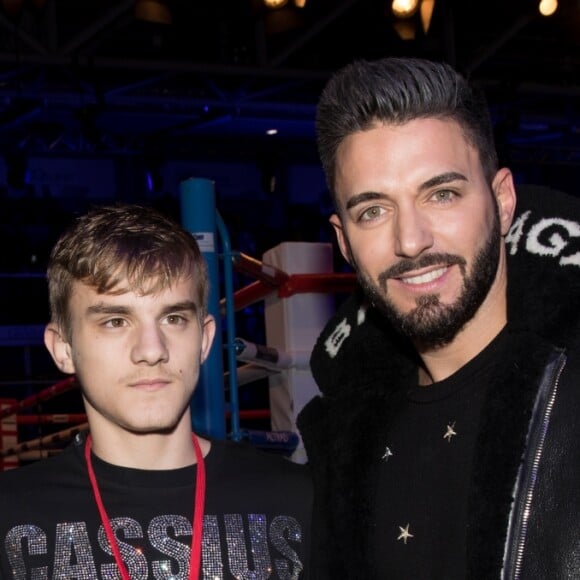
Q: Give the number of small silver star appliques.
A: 3